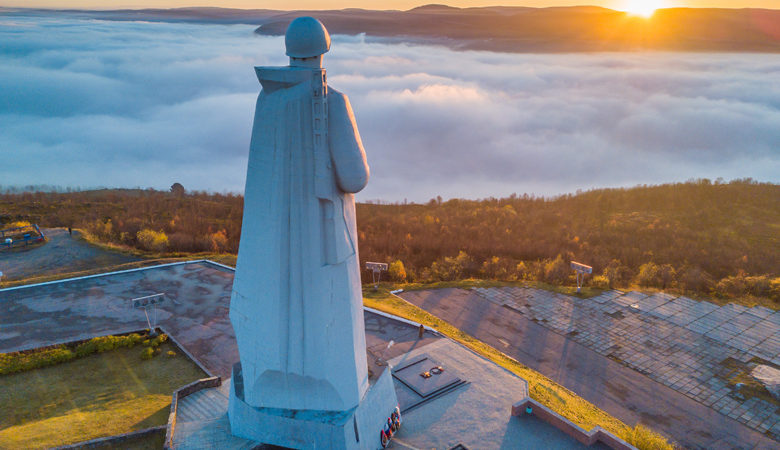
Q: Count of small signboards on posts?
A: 3